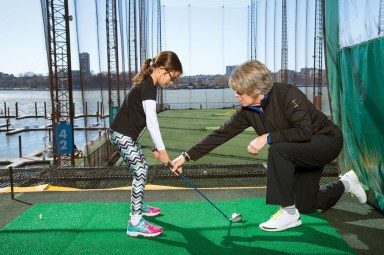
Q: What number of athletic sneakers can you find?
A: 4